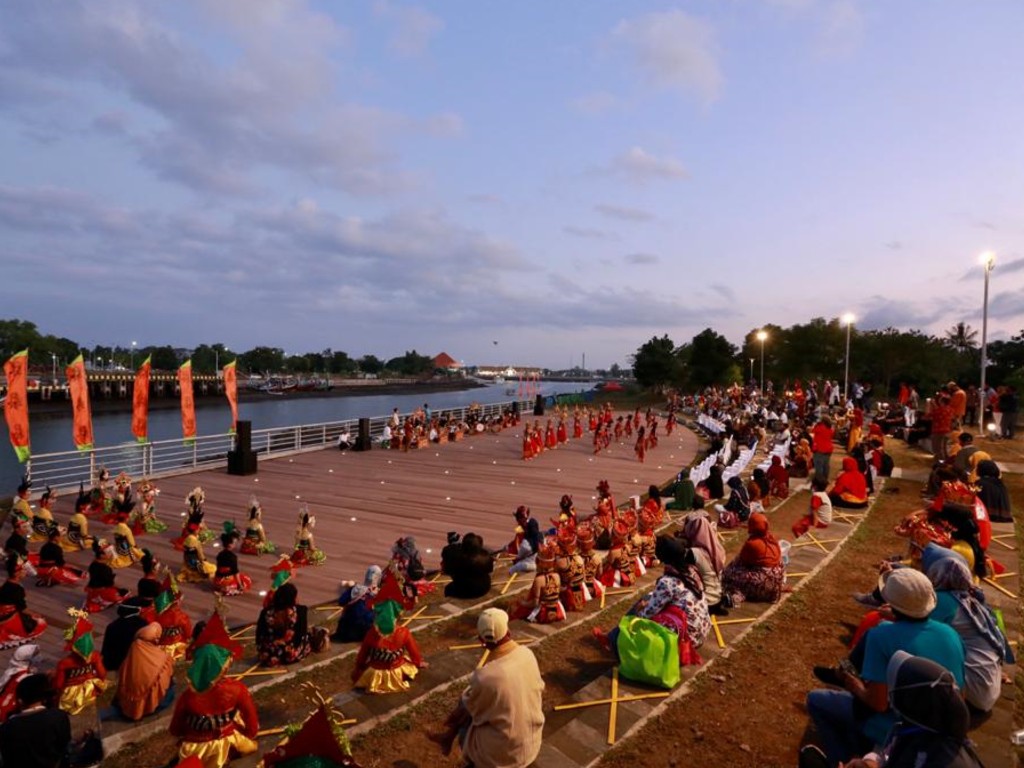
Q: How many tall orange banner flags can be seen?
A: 5